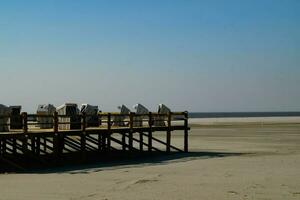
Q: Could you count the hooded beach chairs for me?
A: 8